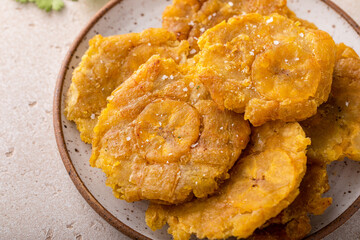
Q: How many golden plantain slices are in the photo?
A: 7